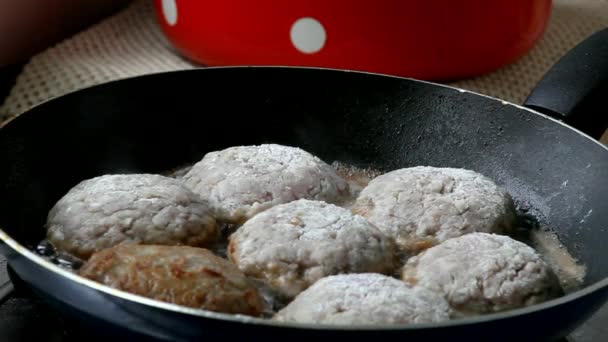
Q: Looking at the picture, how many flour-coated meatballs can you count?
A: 6